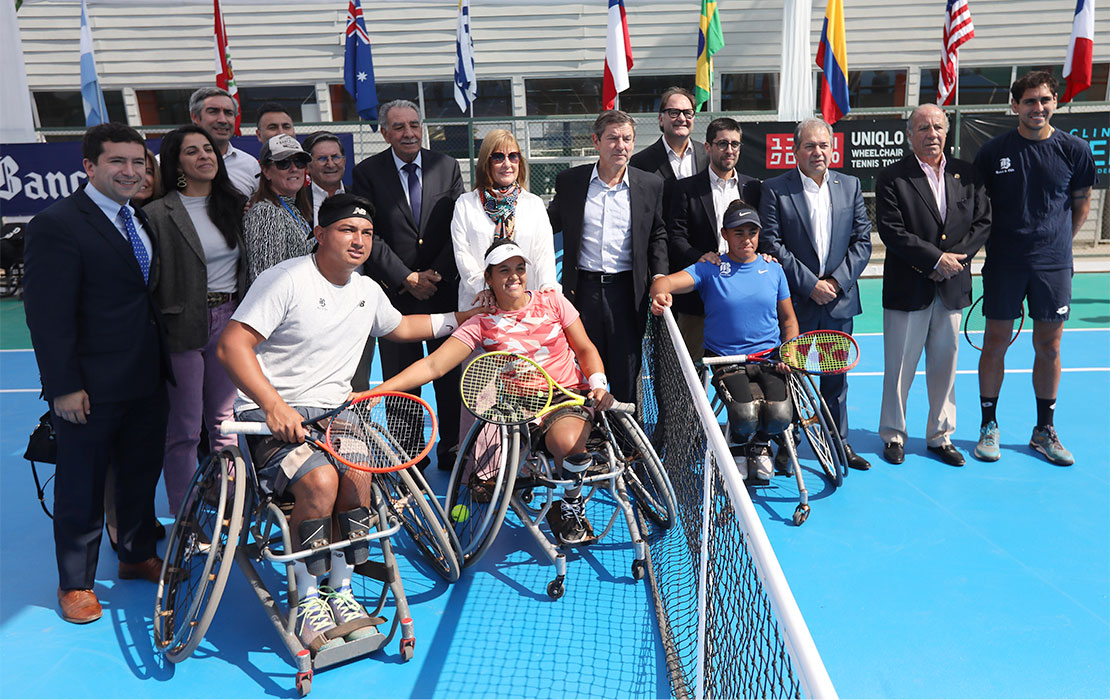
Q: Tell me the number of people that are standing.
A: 15